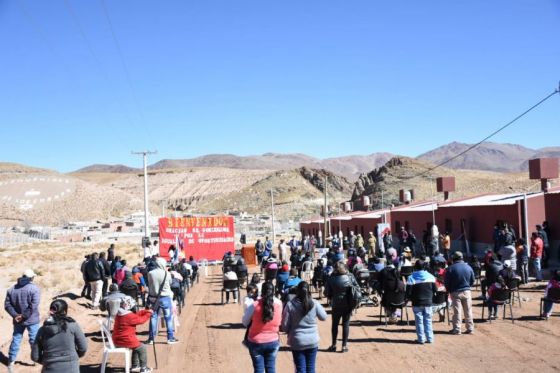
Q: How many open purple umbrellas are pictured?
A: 0